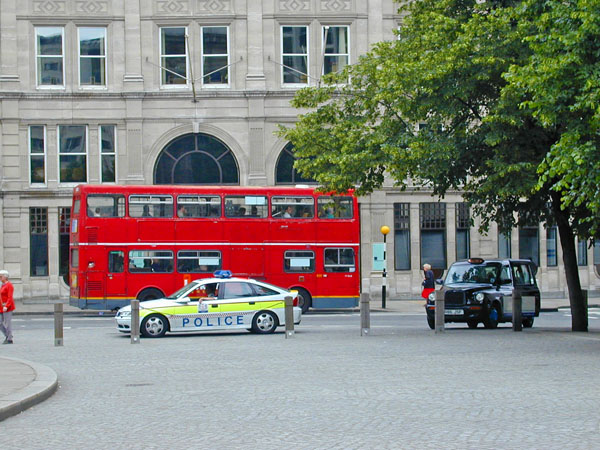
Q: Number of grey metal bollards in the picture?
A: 6